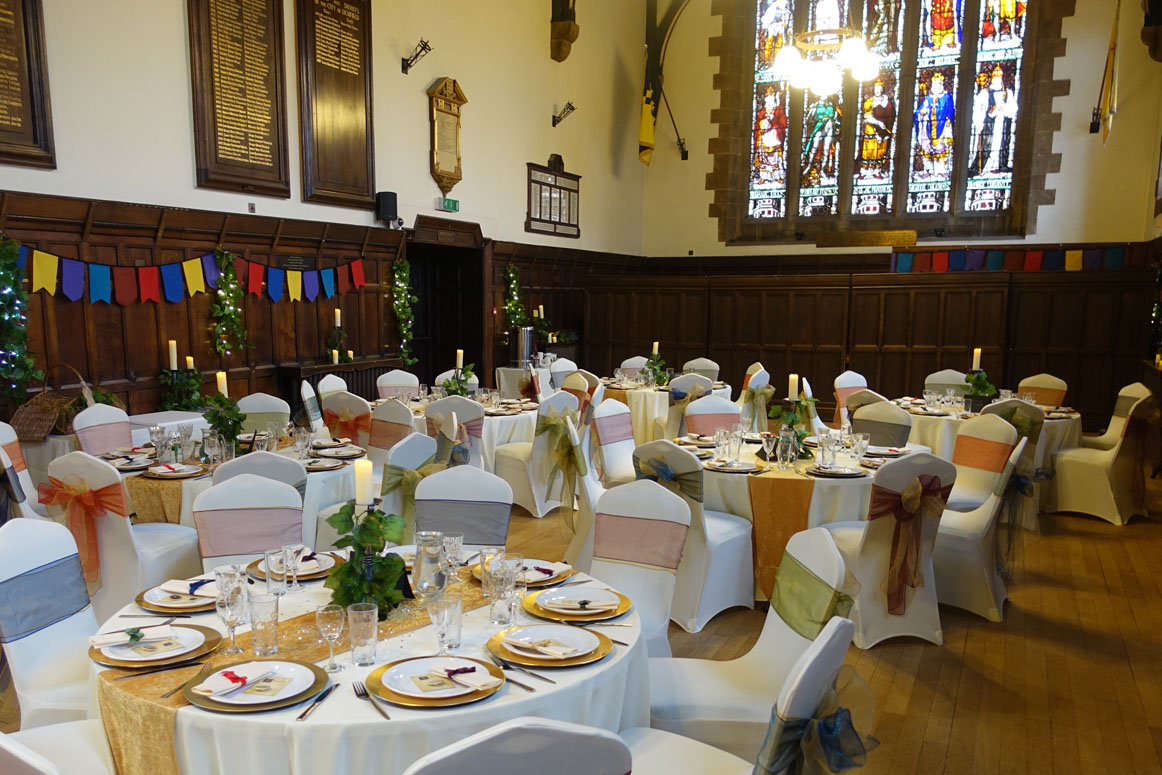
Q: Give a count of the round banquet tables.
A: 6